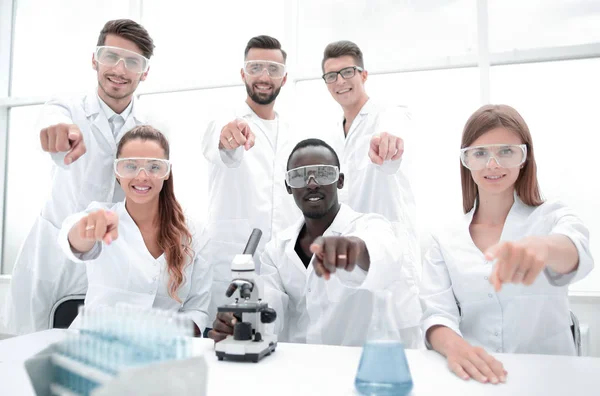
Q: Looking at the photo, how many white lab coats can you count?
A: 6